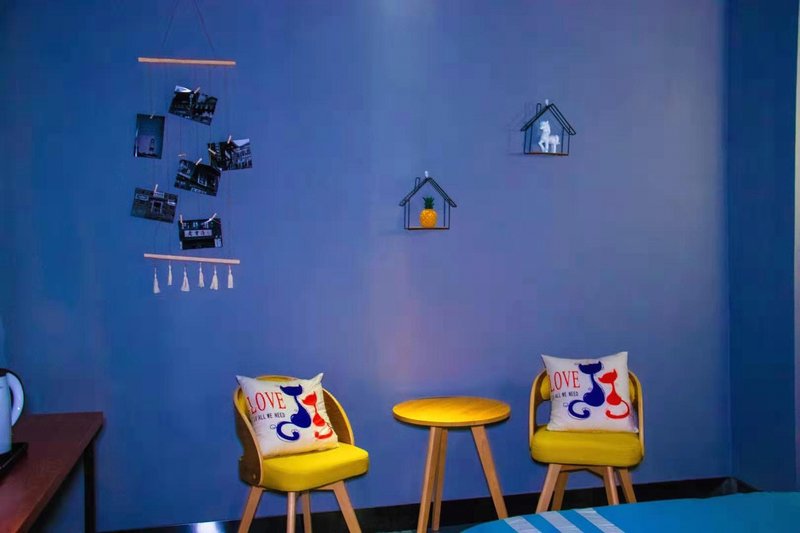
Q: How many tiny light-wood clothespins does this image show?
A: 9